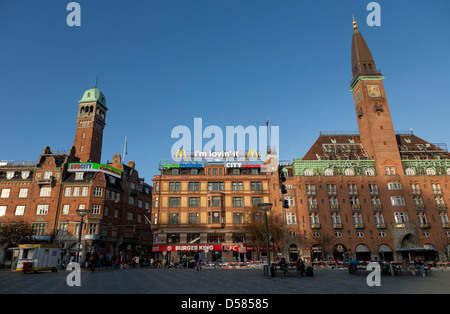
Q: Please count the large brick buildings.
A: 3